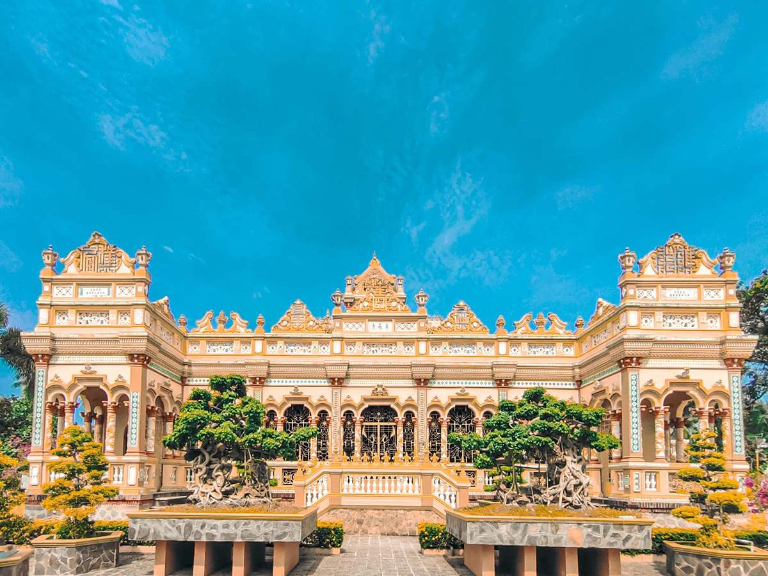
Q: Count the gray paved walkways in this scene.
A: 1